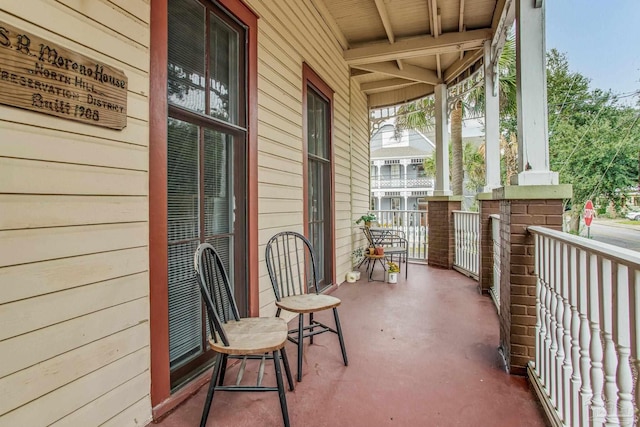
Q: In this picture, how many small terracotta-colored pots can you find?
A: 2